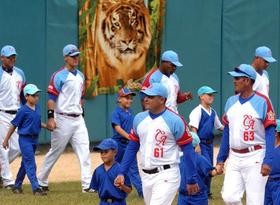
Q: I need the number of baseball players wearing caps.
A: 6